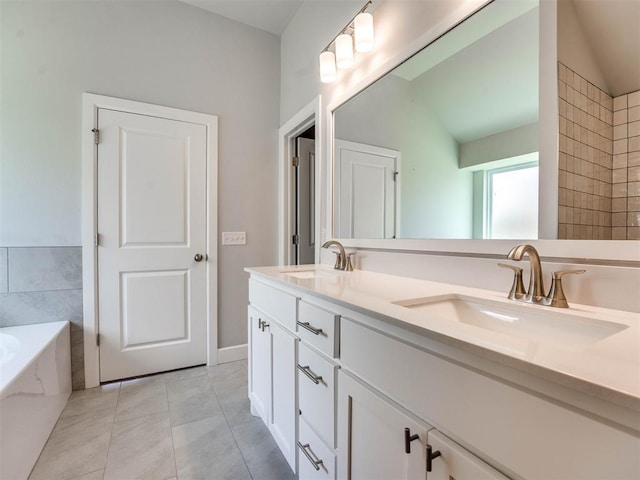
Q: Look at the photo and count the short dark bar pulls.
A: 4